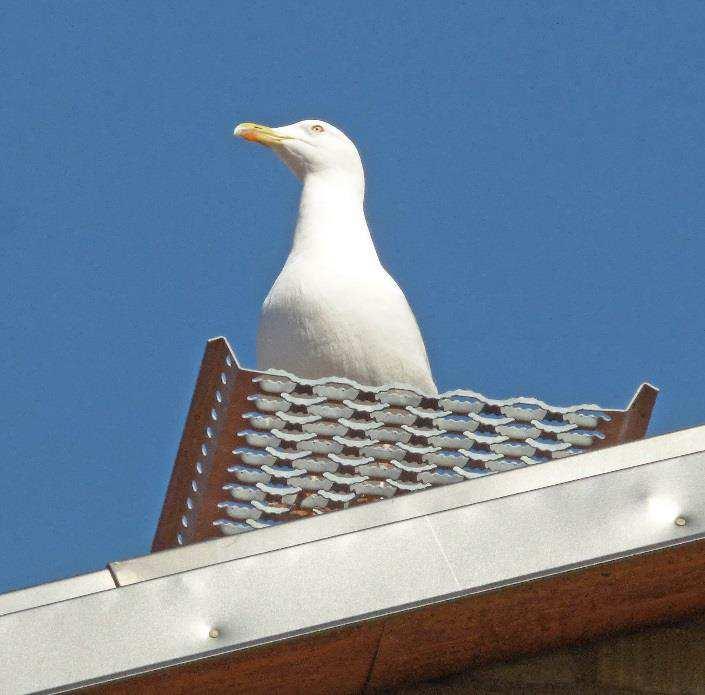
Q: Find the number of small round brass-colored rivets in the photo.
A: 2